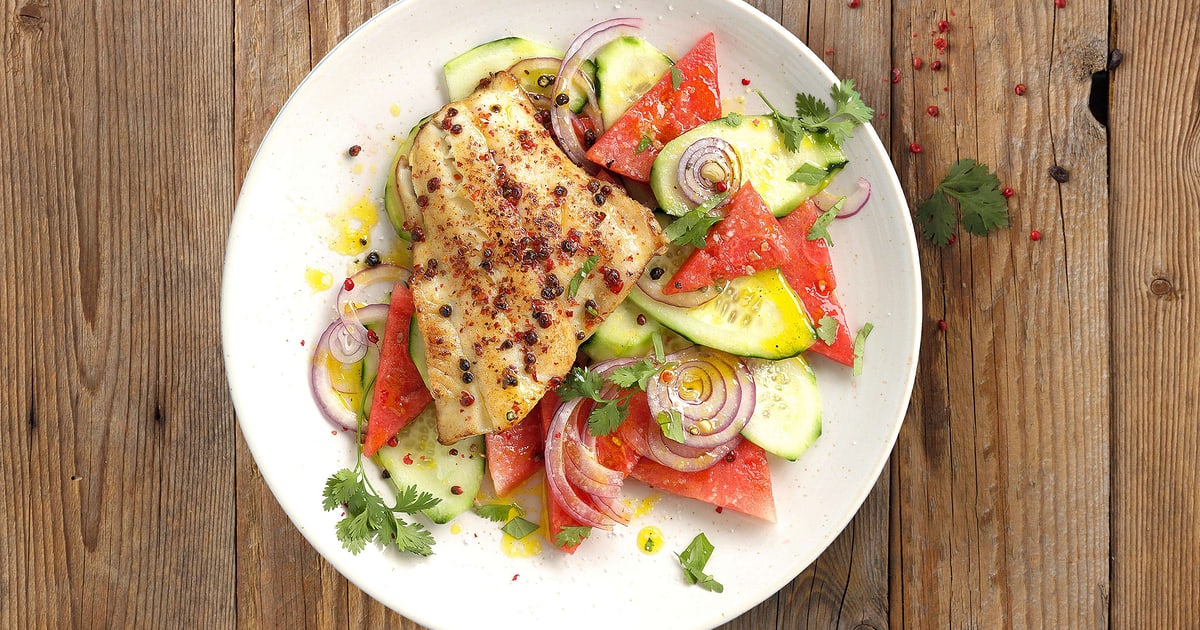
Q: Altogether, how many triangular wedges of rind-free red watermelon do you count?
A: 7